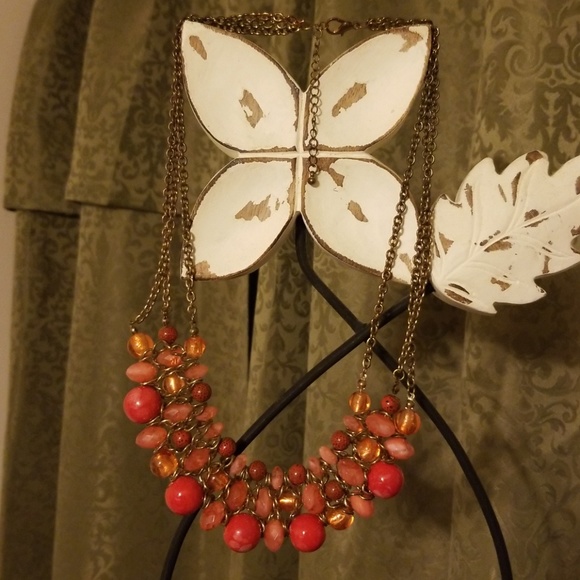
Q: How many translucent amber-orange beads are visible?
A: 10